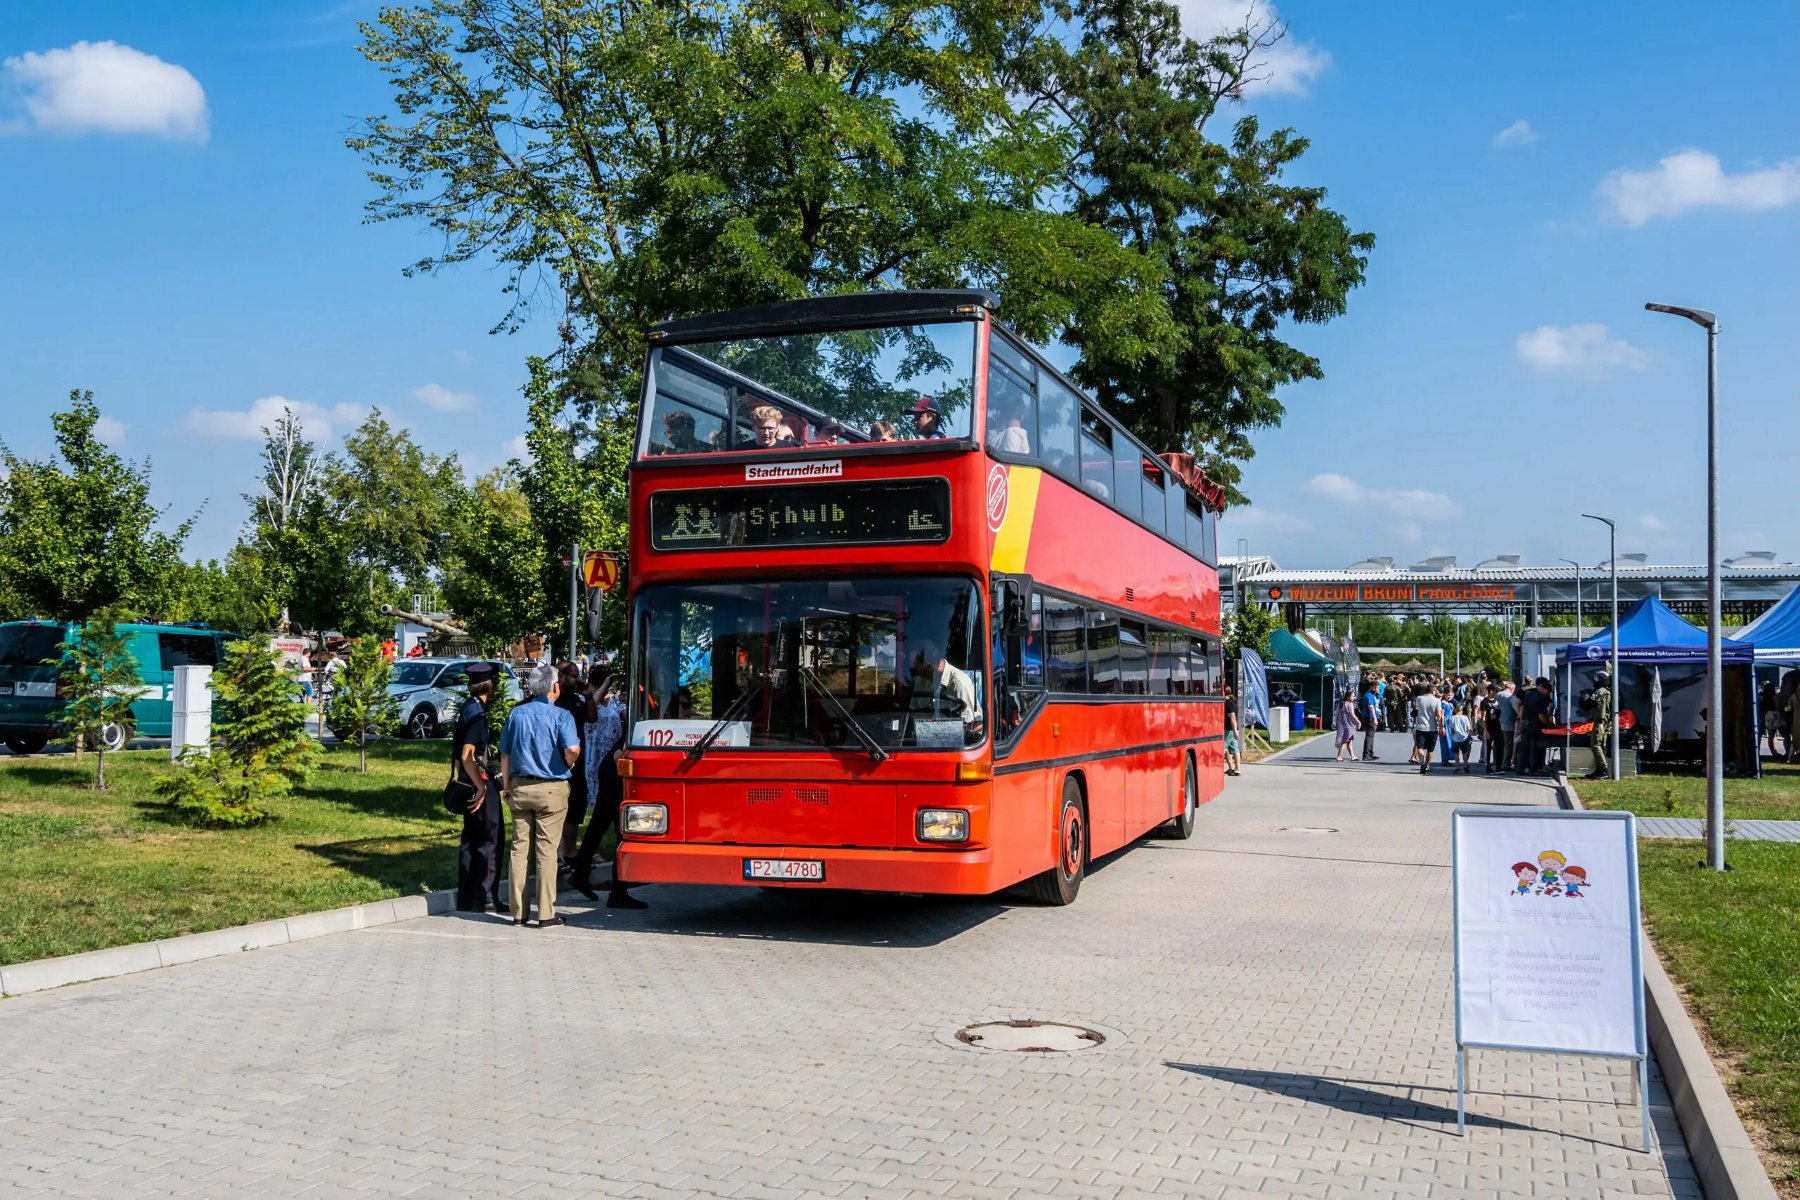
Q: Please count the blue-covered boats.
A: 0